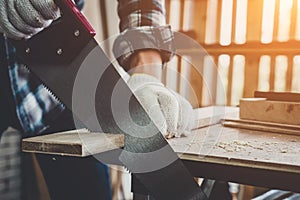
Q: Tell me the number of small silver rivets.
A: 3